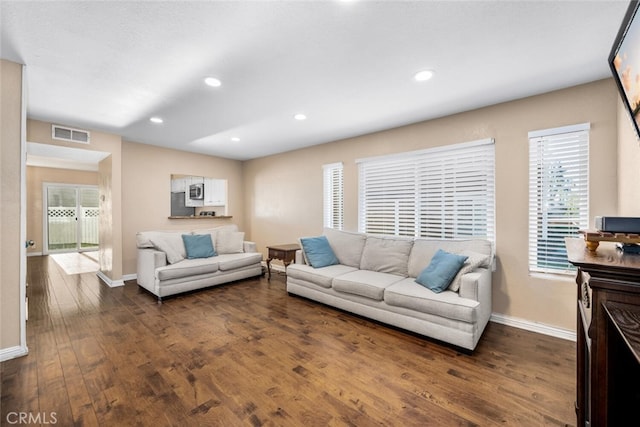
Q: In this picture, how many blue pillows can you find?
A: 3